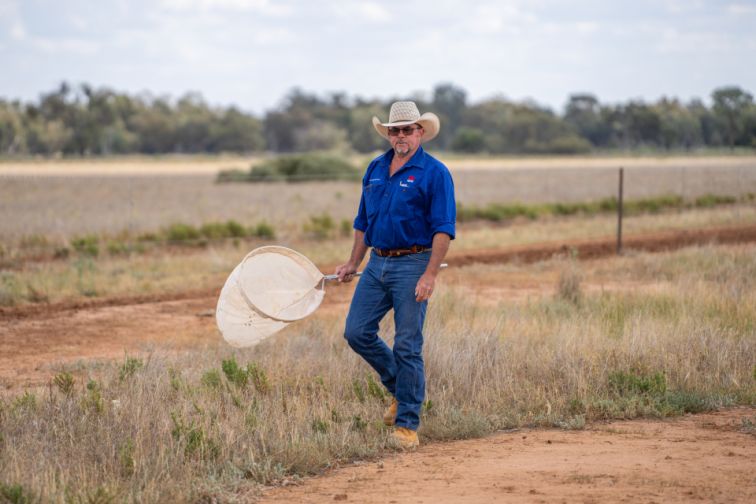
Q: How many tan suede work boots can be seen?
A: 2